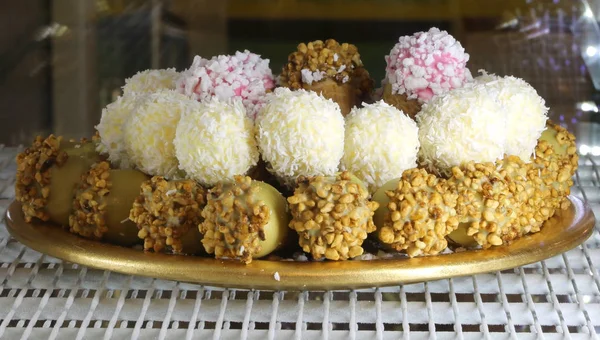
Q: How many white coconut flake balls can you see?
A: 8